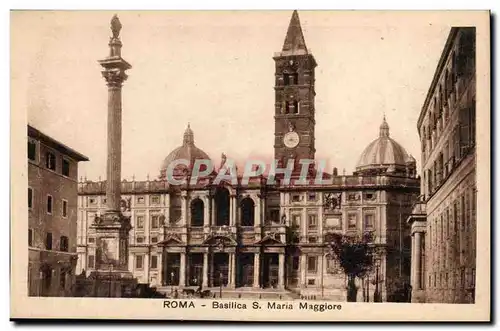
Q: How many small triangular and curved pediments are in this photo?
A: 3